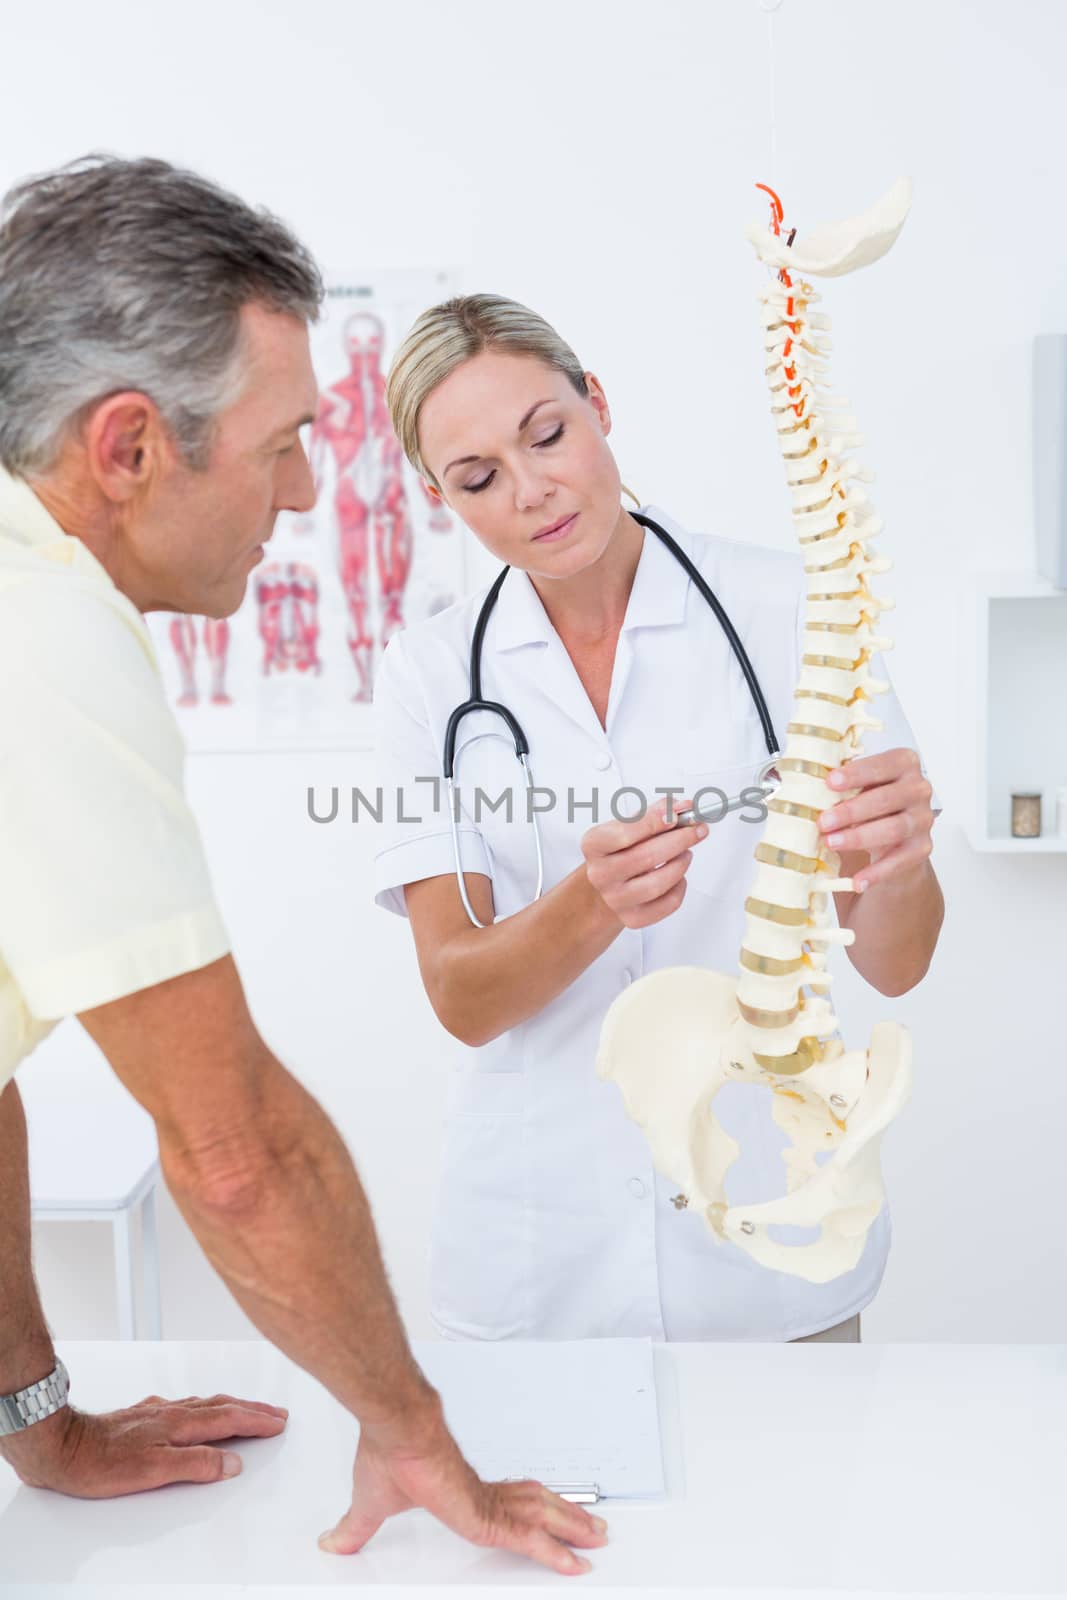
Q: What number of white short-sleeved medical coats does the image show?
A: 1